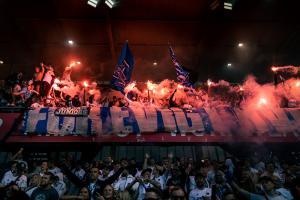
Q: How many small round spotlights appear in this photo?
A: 5